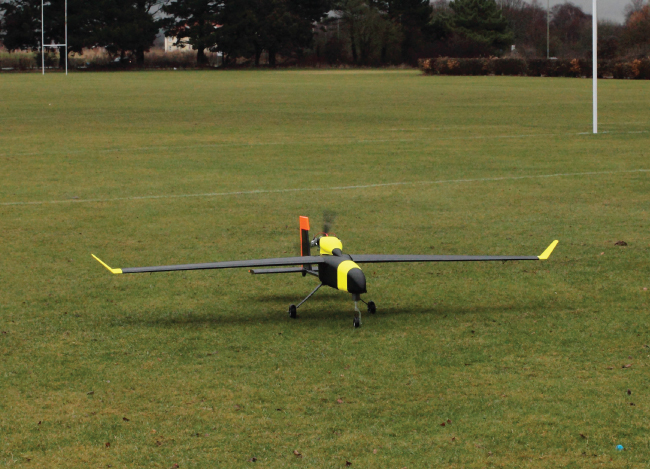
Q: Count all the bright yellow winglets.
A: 2